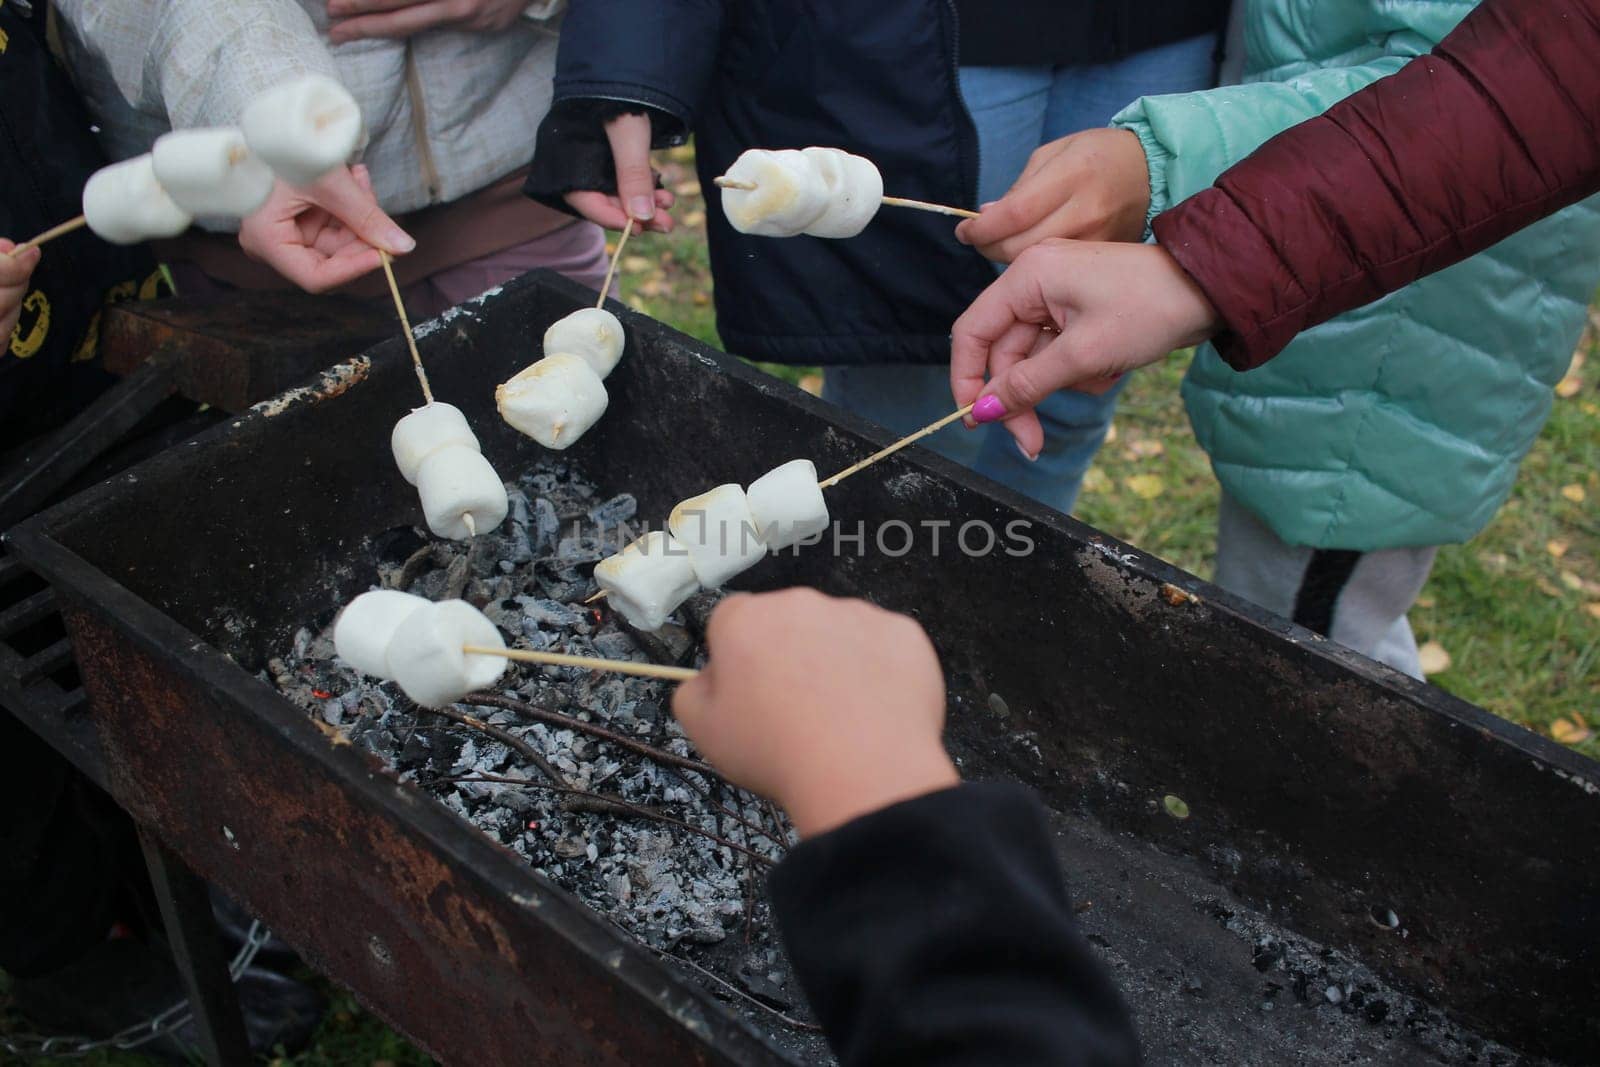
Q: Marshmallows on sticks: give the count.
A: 14